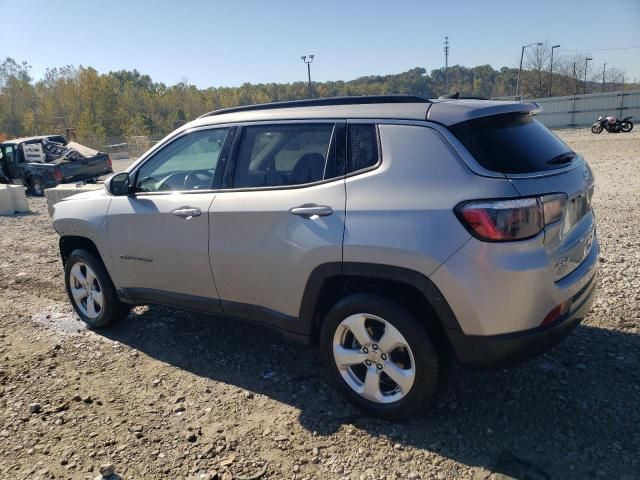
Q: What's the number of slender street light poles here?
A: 4